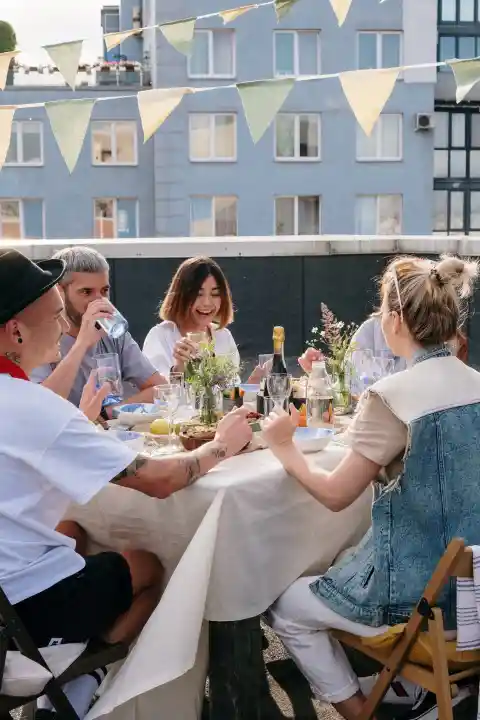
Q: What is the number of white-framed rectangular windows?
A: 13